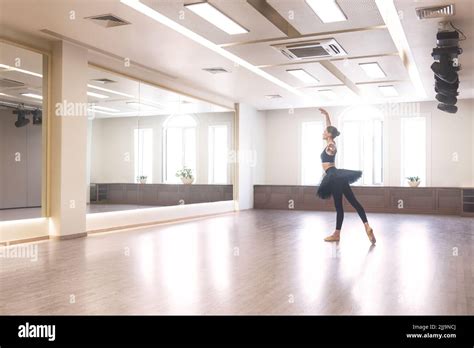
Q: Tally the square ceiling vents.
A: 3